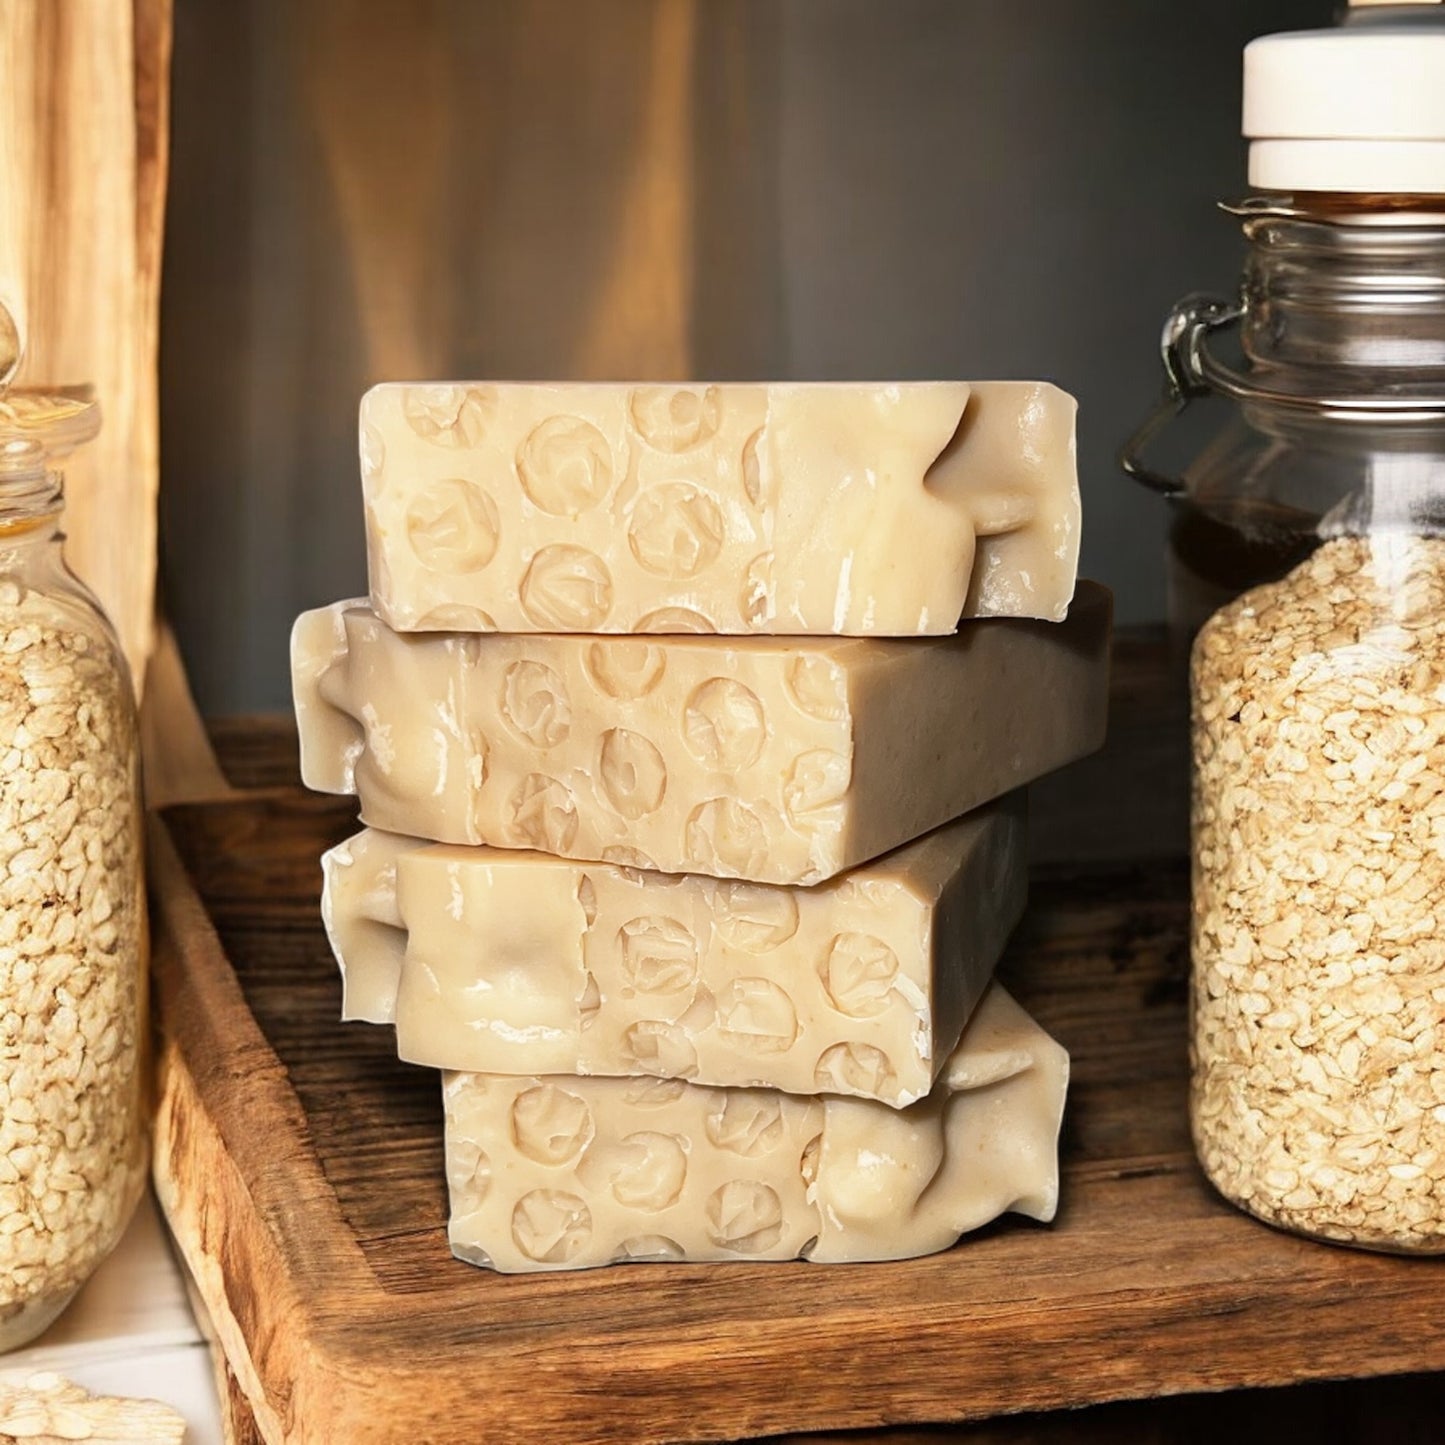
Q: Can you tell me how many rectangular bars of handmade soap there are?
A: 4